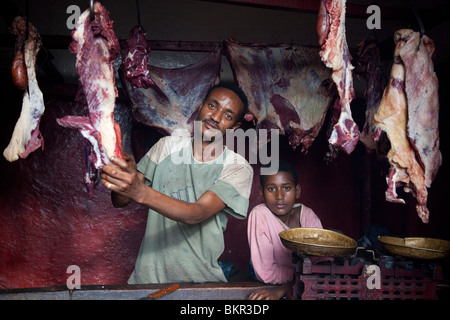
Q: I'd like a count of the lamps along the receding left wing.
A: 0